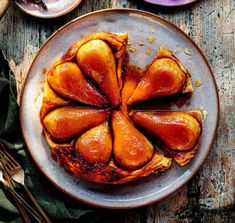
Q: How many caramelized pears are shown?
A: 7